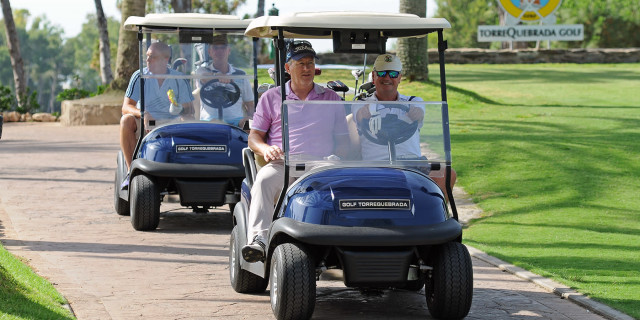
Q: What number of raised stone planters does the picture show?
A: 1